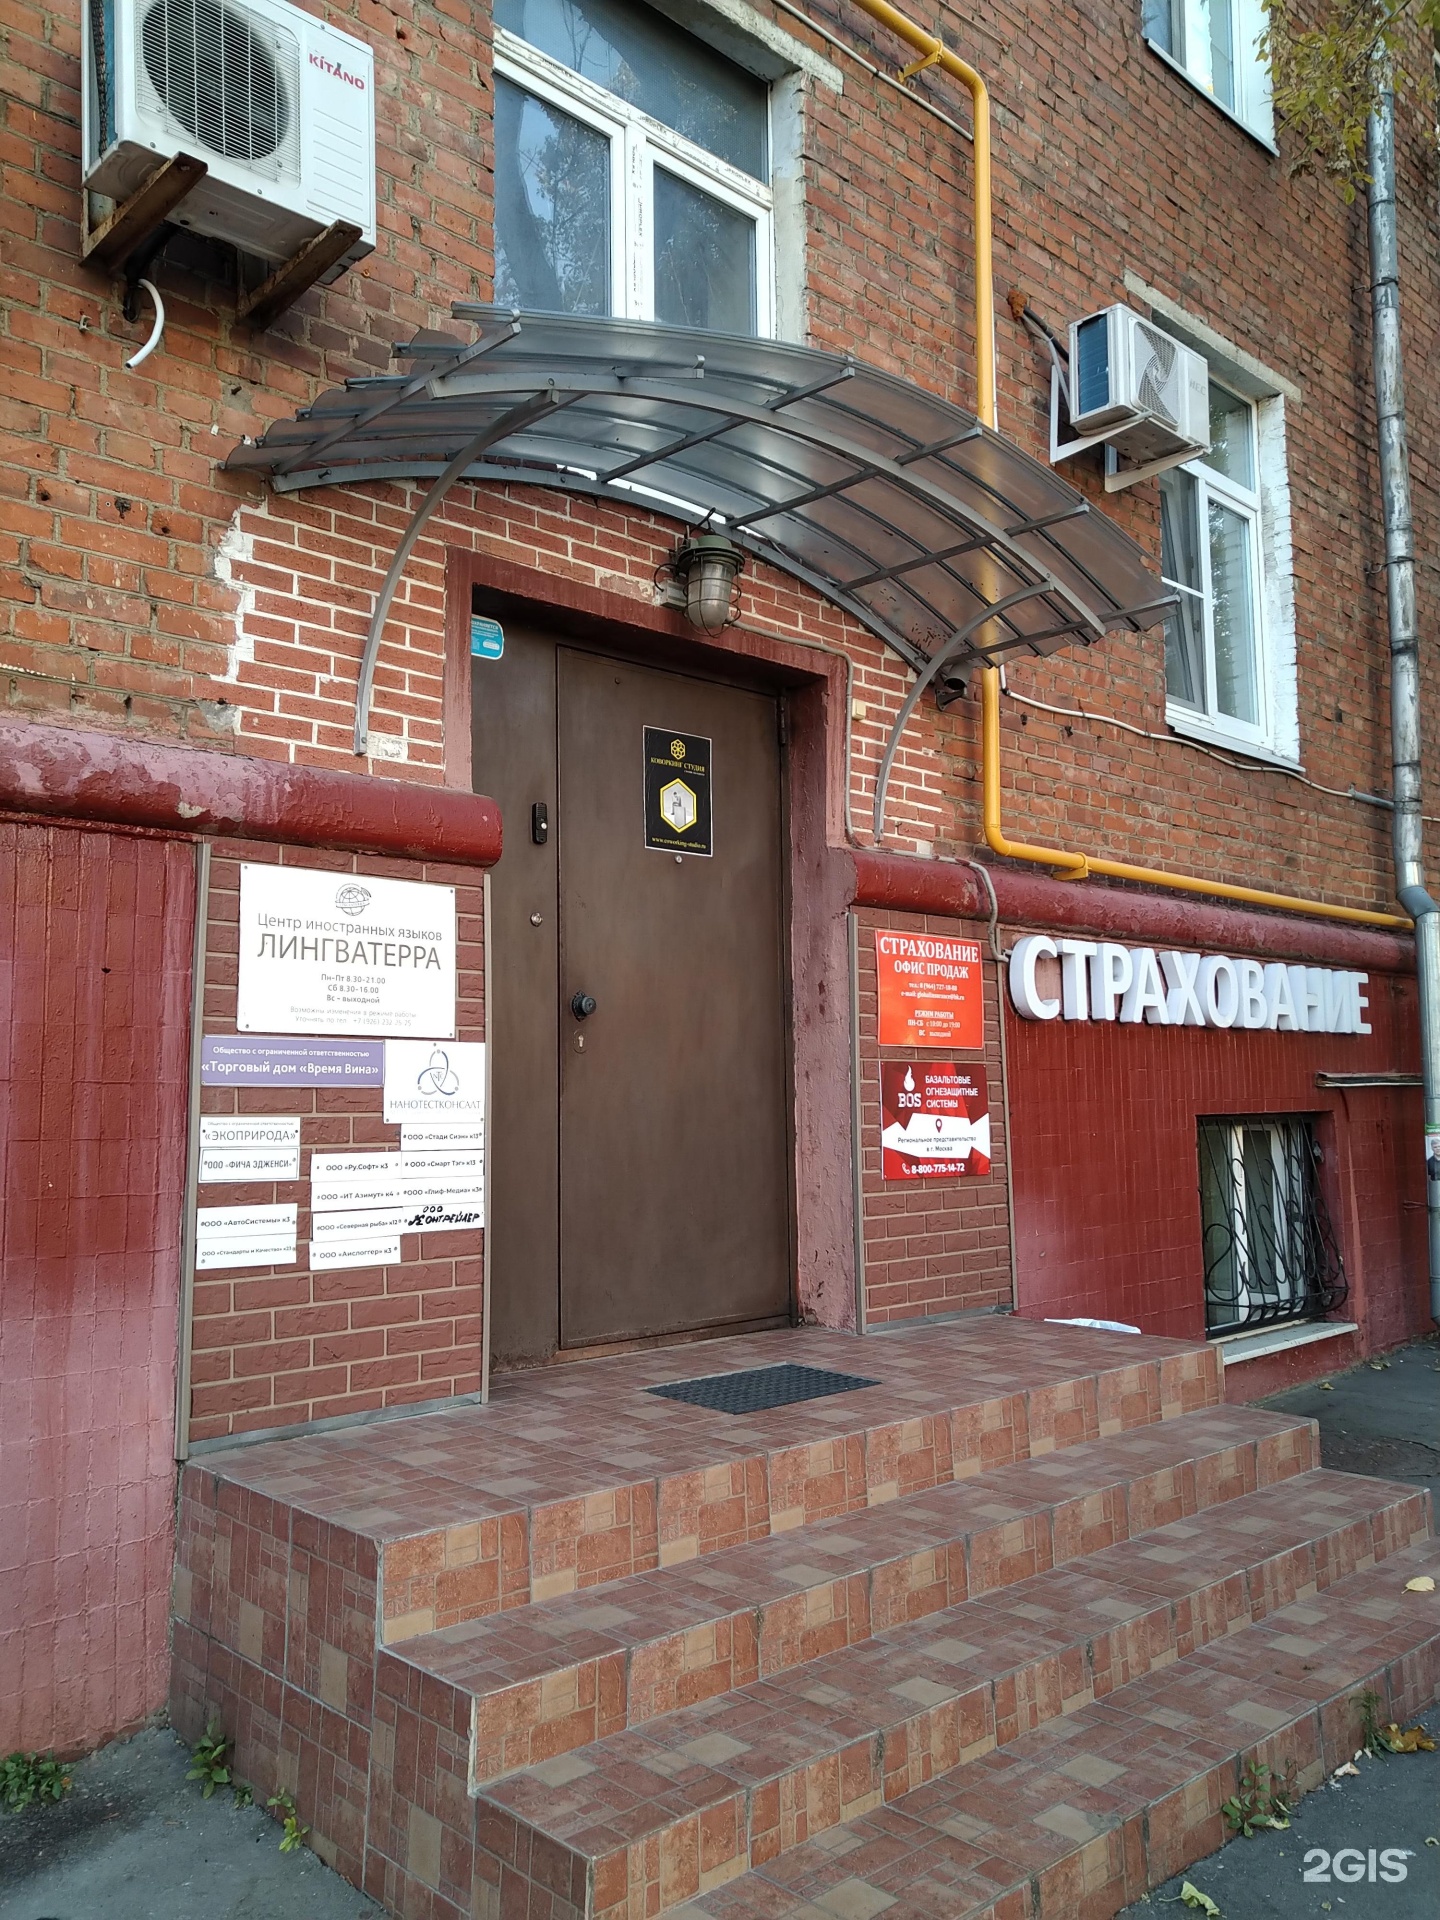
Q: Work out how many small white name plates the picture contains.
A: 12